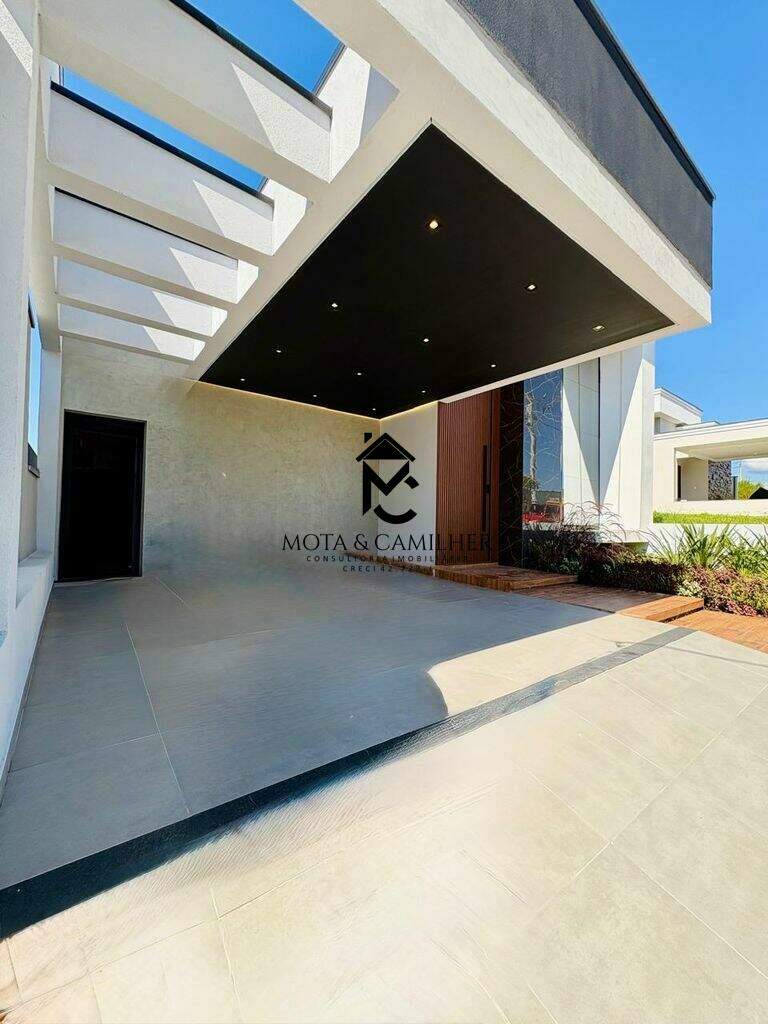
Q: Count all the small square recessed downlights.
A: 12